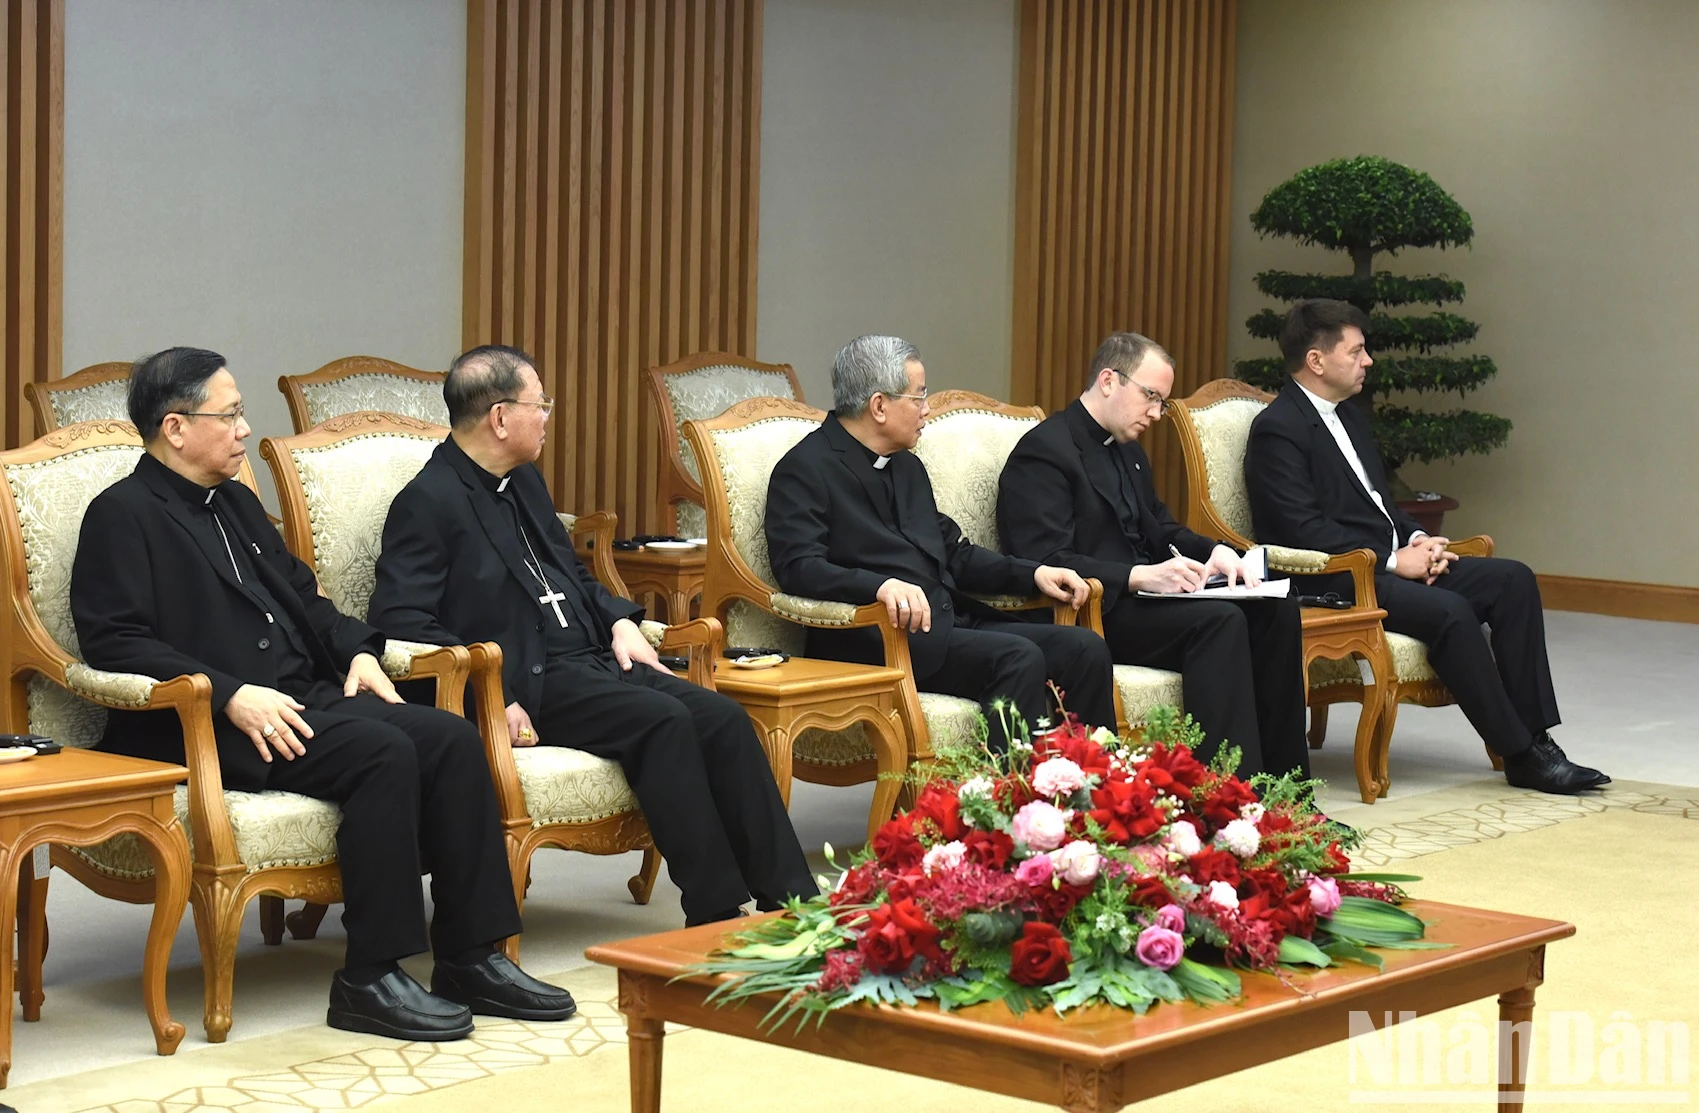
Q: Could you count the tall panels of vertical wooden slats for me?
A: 3